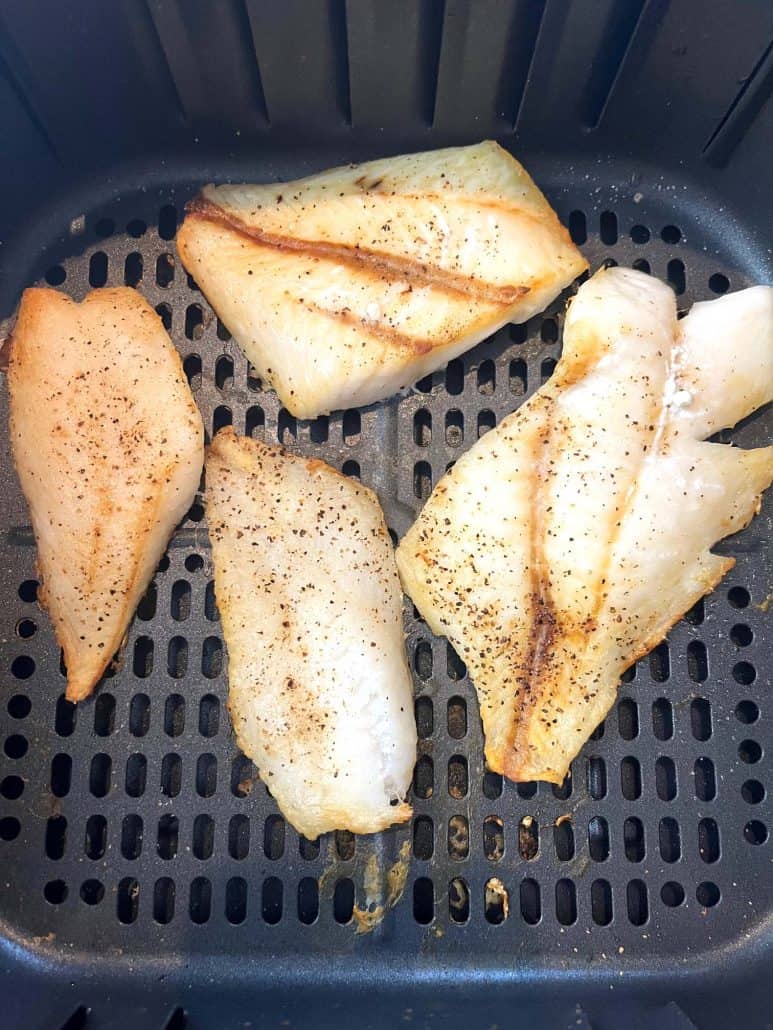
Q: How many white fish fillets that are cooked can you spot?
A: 4